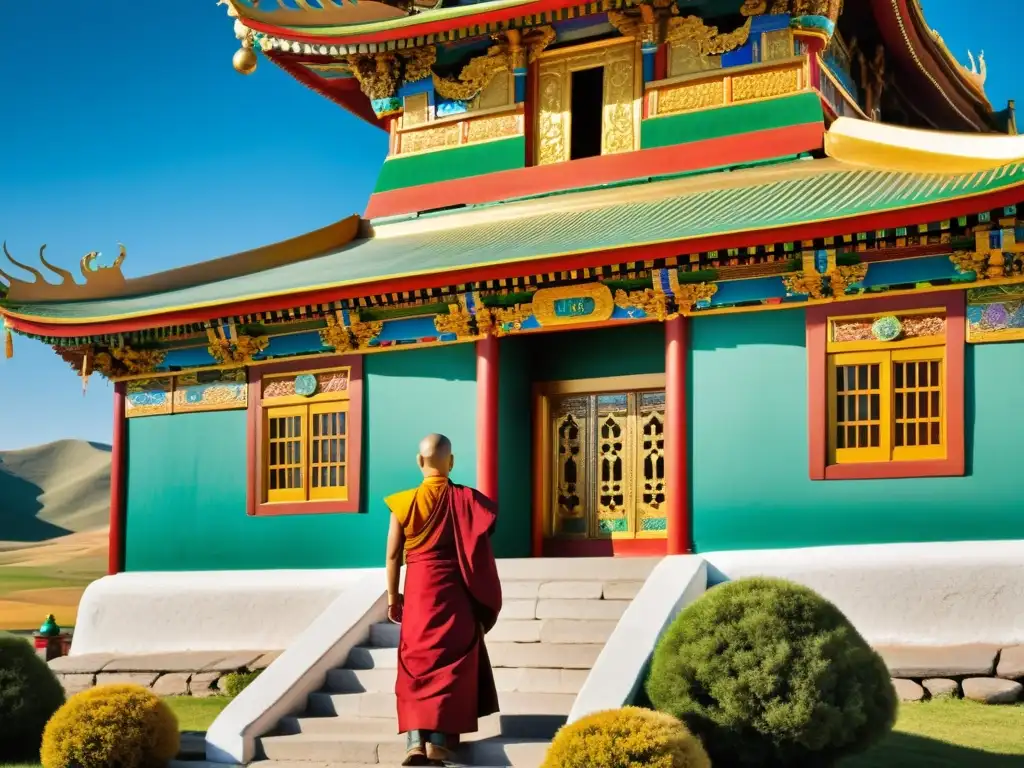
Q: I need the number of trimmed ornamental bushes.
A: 4